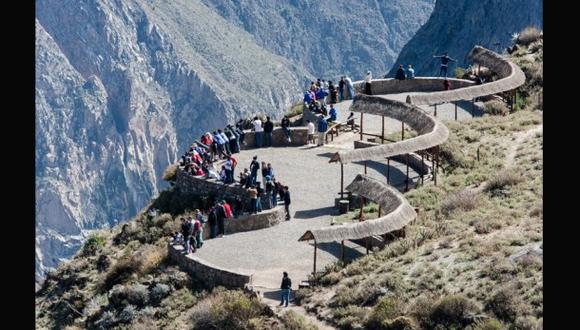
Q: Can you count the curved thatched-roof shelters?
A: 3